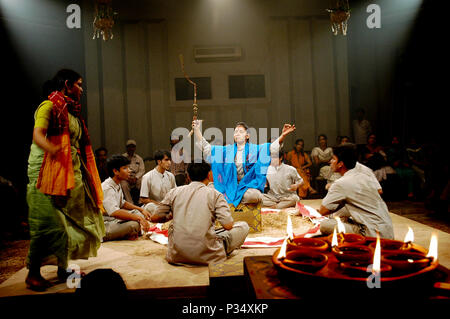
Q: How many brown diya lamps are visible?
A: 7